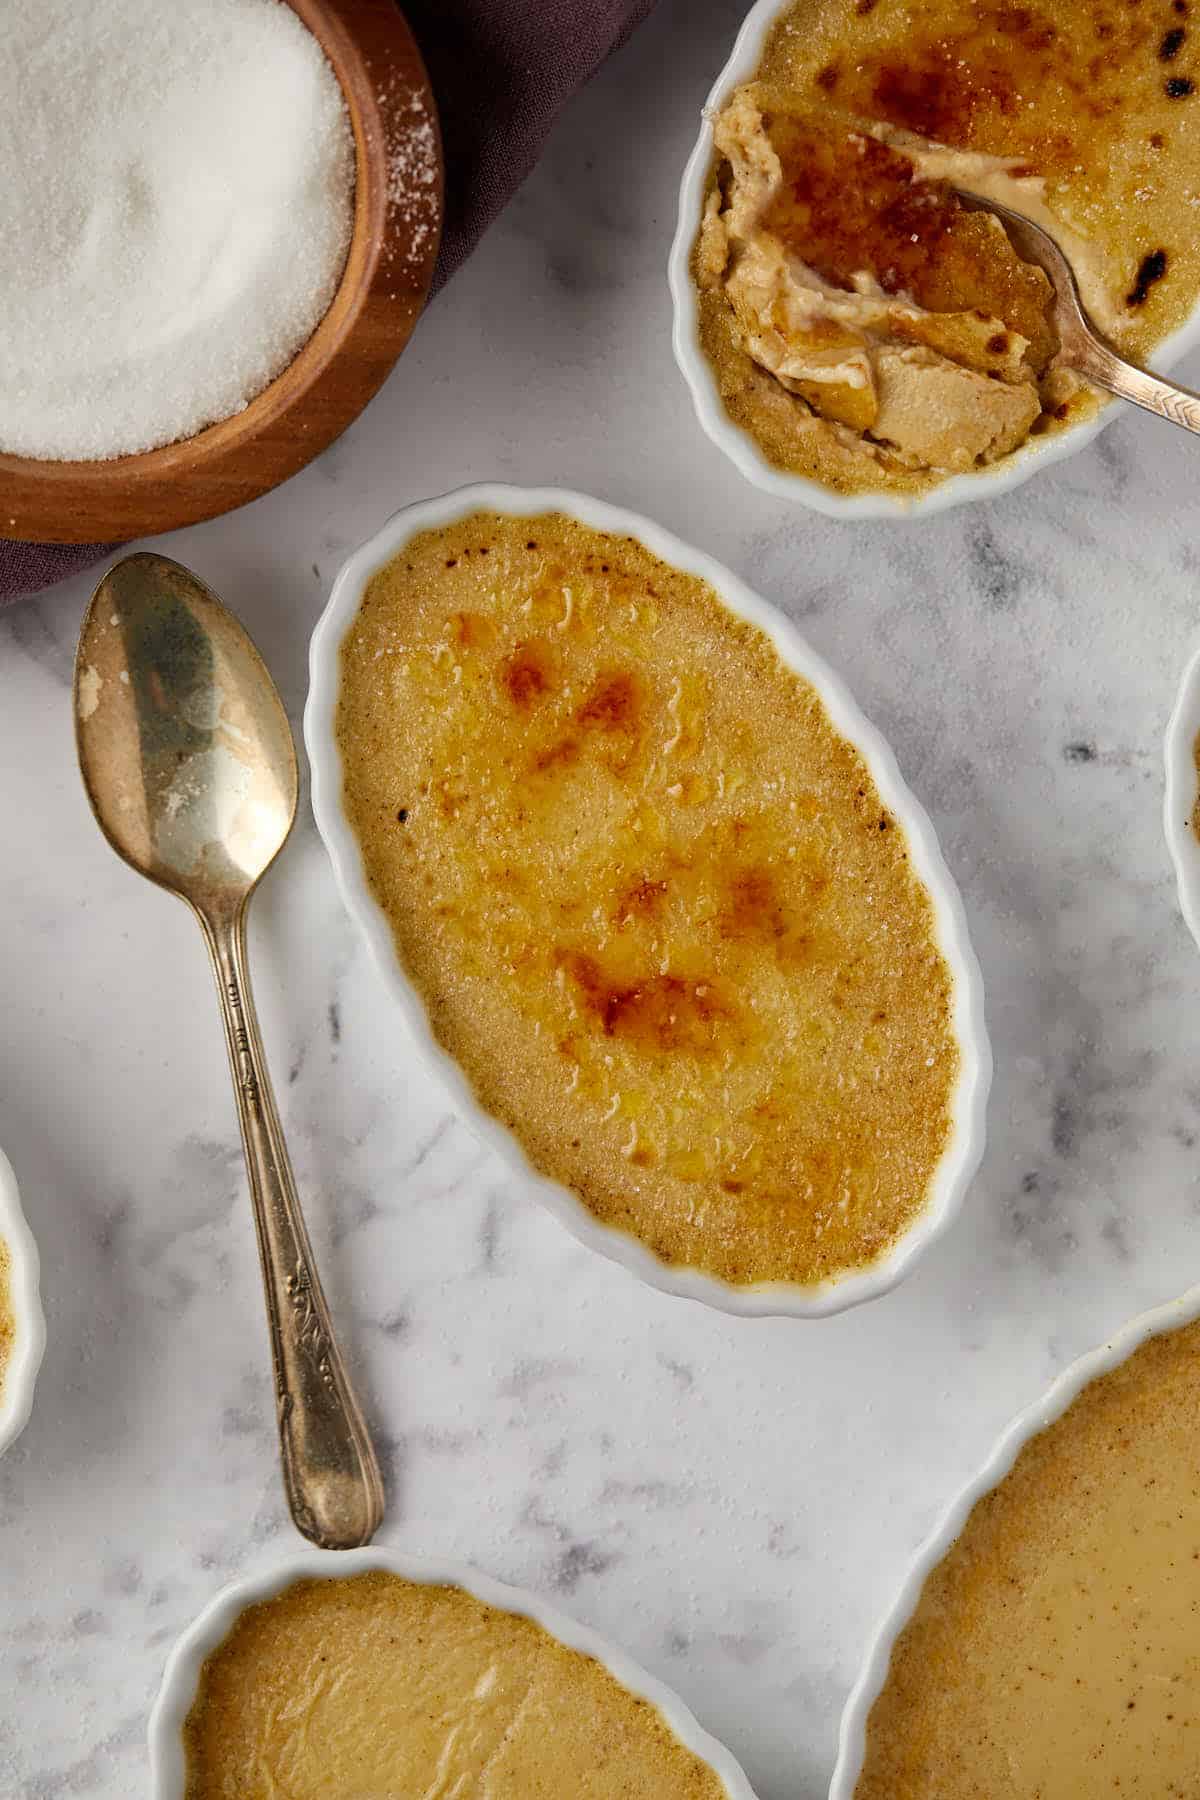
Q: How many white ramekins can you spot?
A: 6